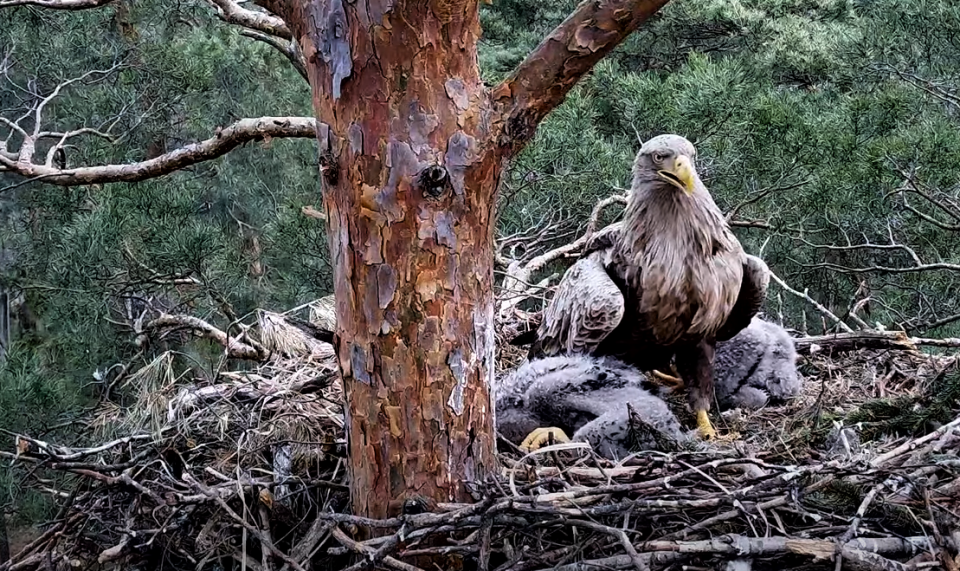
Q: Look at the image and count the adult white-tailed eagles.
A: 1